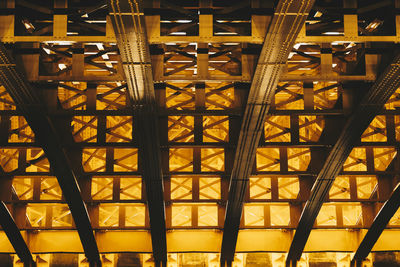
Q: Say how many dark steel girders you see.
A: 6